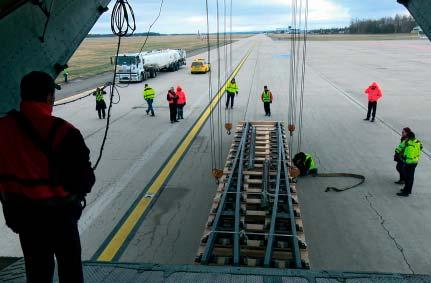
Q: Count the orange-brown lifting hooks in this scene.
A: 4